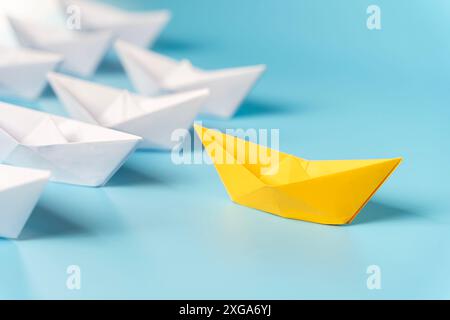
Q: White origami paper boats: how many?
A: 7